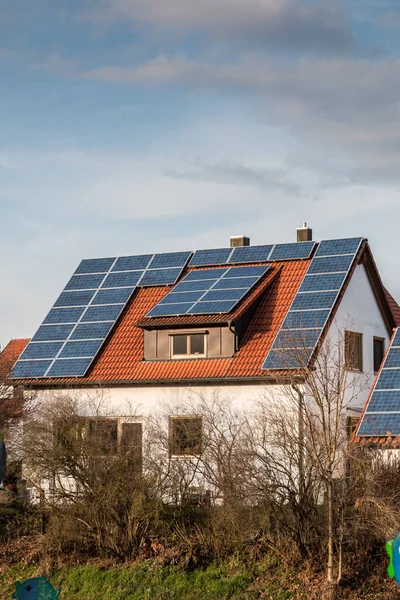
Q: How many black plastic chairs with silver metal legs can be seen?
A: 0